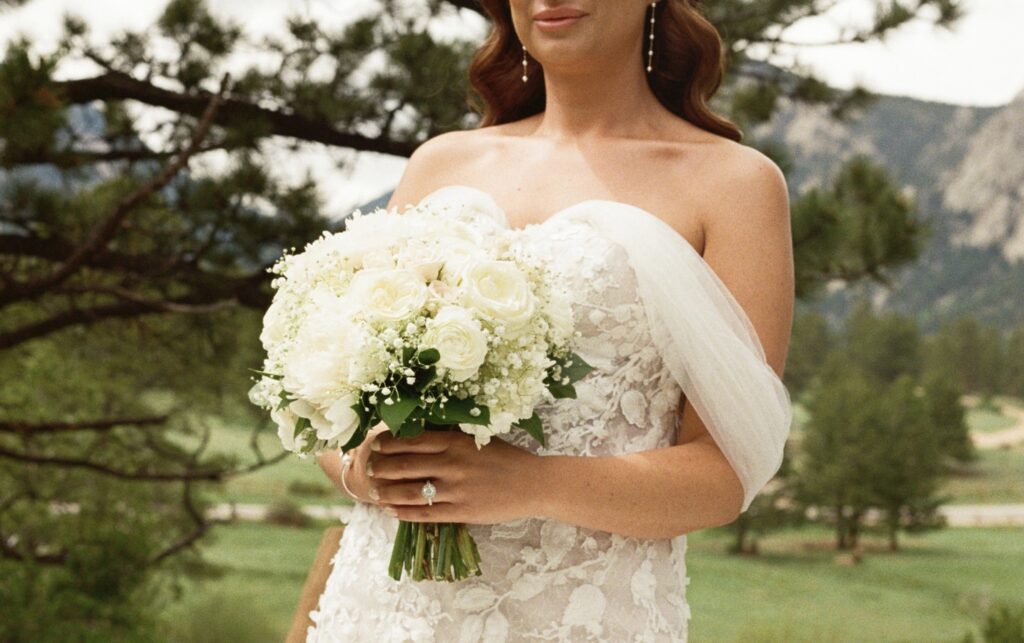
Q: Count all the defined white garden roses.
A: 3